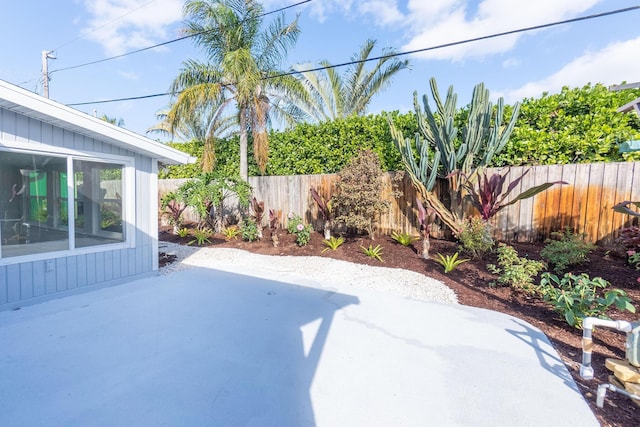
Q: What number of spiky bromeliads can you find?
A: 7